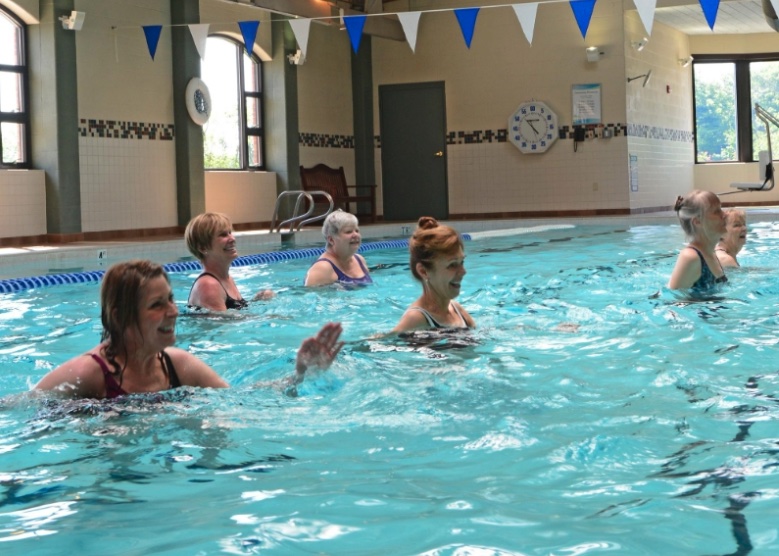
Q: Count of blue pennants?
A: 6